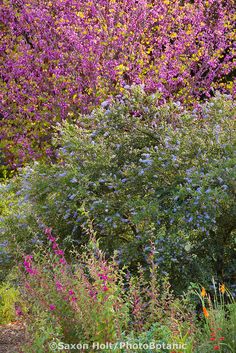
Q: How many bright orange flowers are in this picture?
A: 3